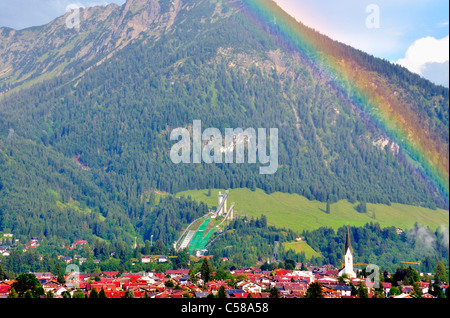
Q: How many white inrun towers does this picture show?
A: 2